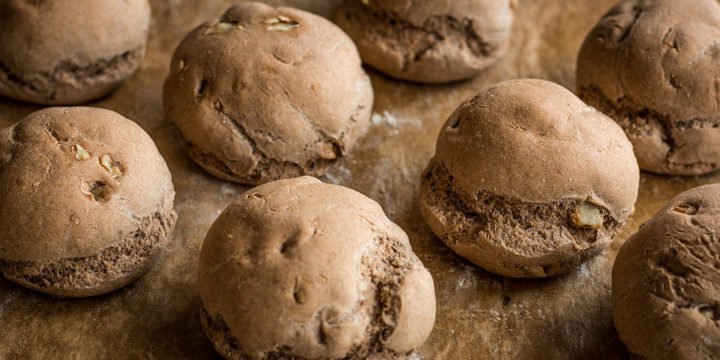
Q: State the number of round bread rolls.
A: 8